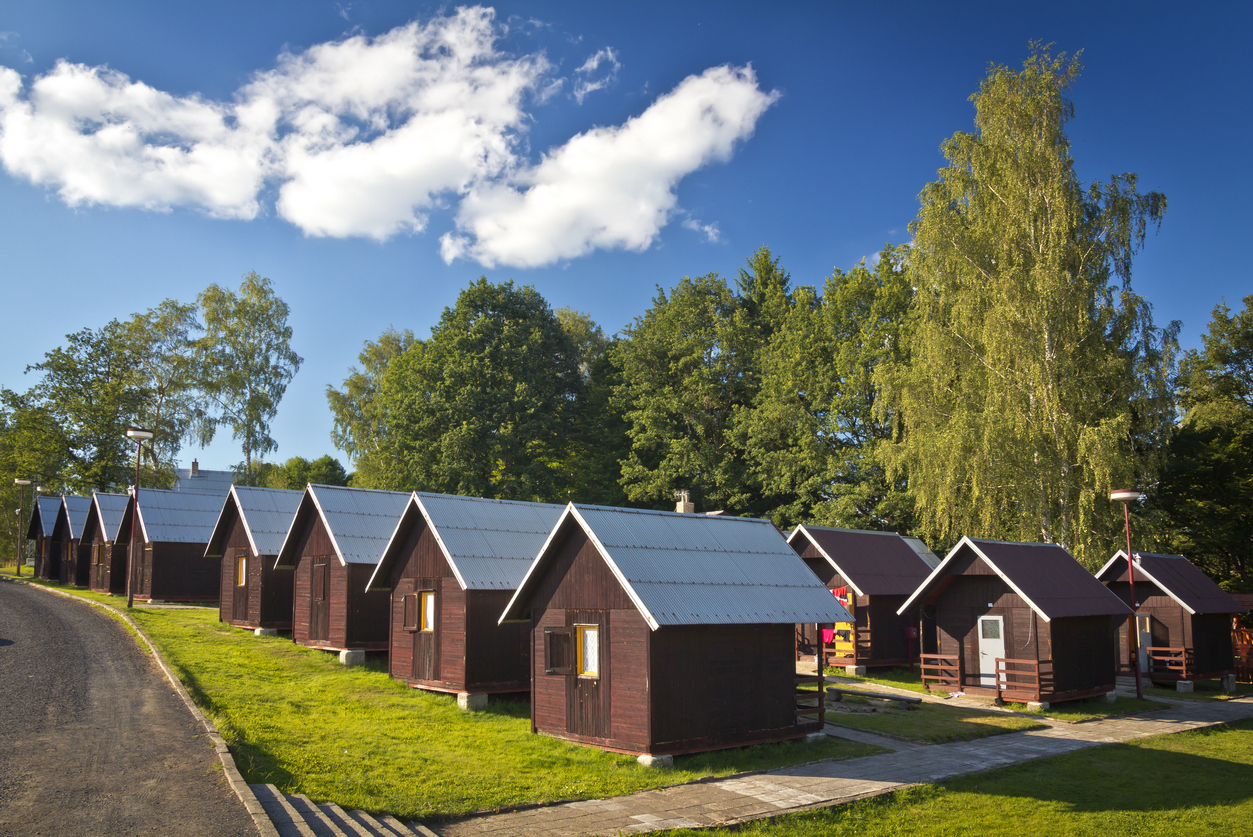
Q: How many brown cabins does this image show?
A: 11